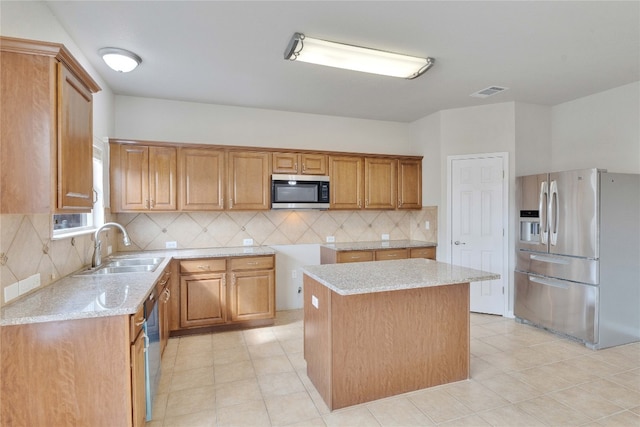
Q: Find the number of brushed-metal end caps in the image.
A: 2